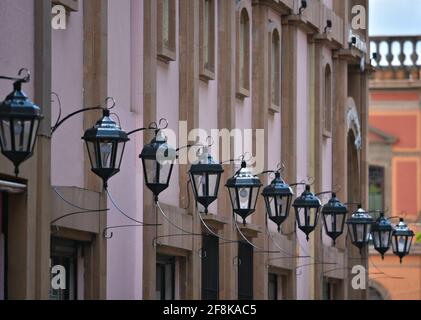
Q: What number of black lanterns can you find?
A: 11